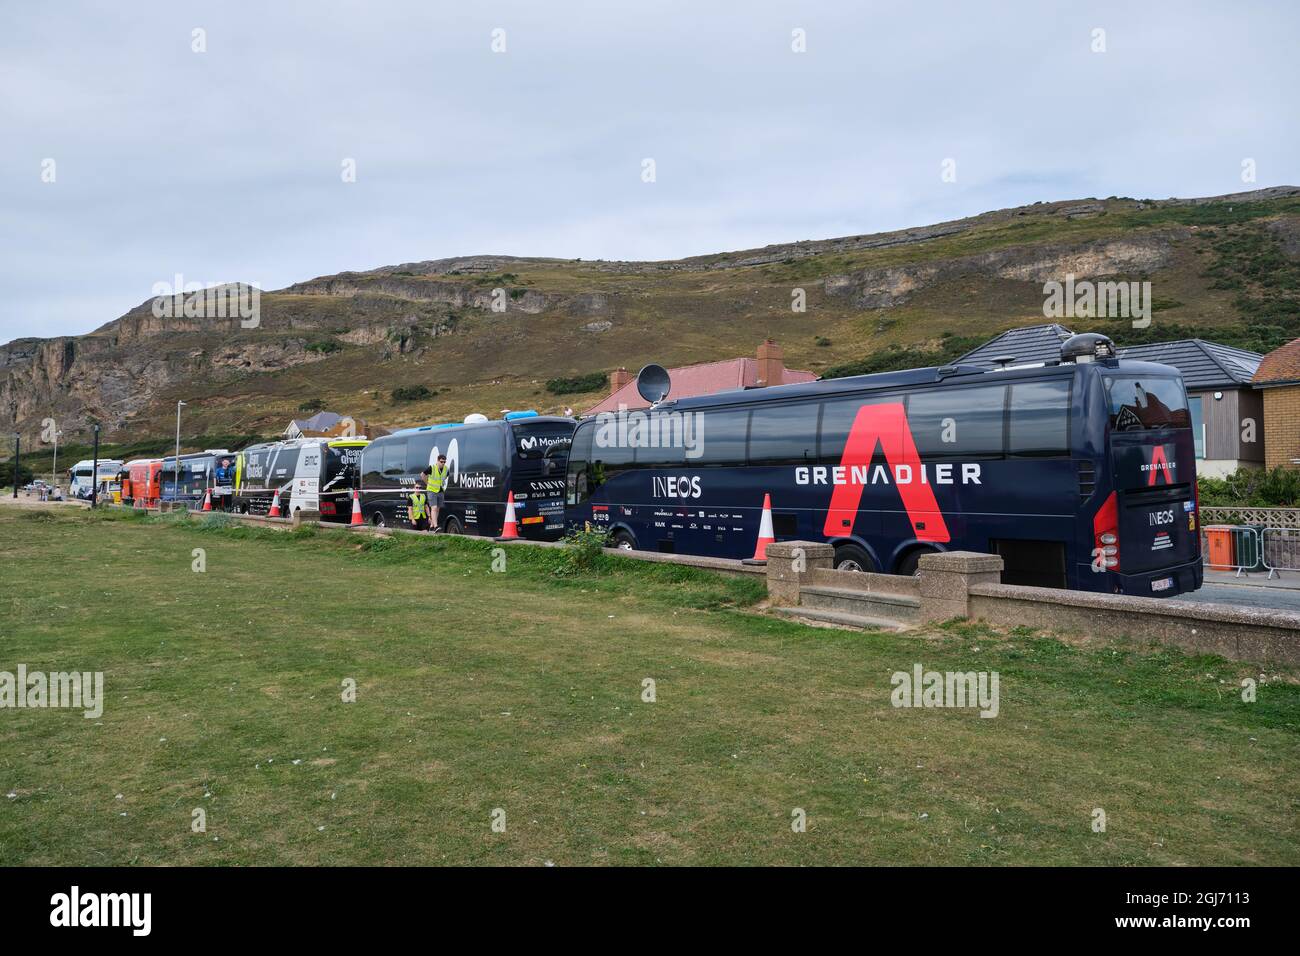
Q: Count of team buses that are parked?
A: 6